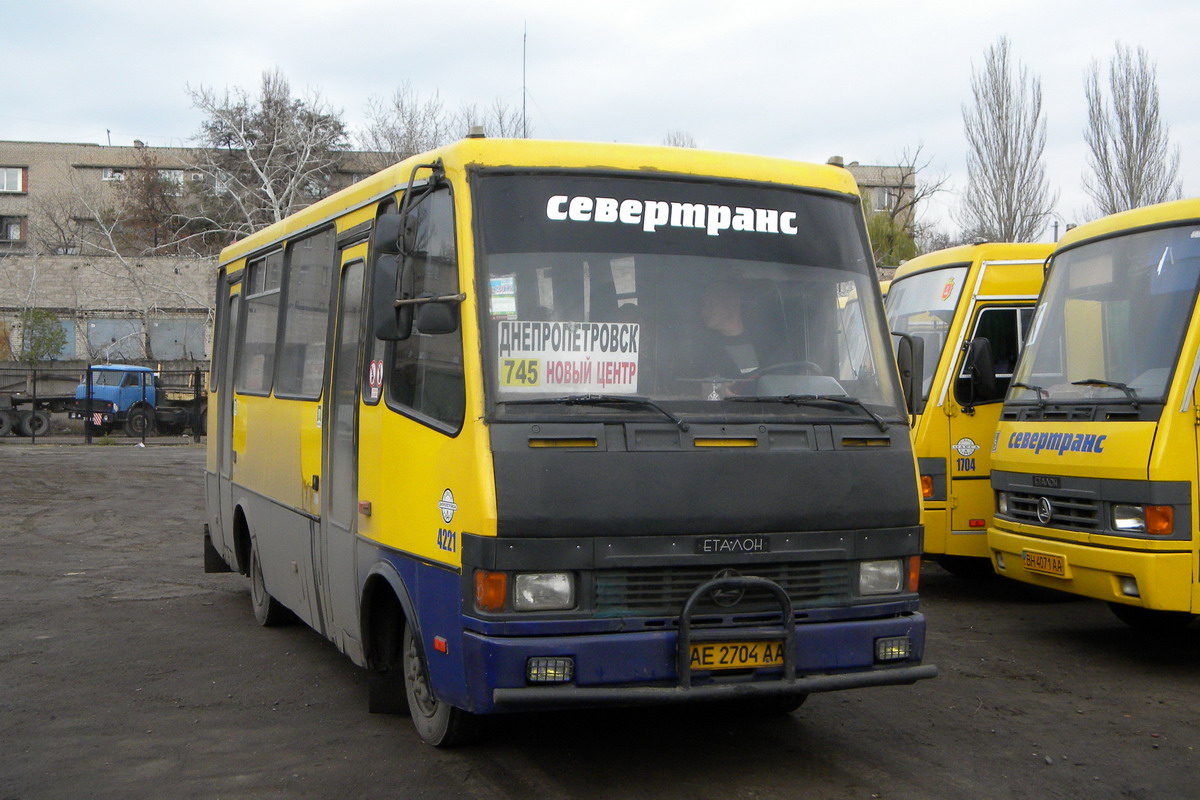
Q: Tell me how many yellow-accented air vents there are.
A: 3